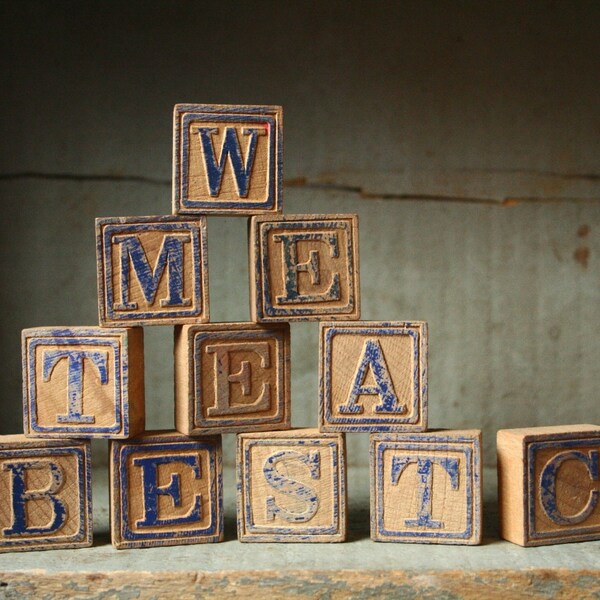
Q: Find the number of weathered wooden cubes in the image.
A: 11